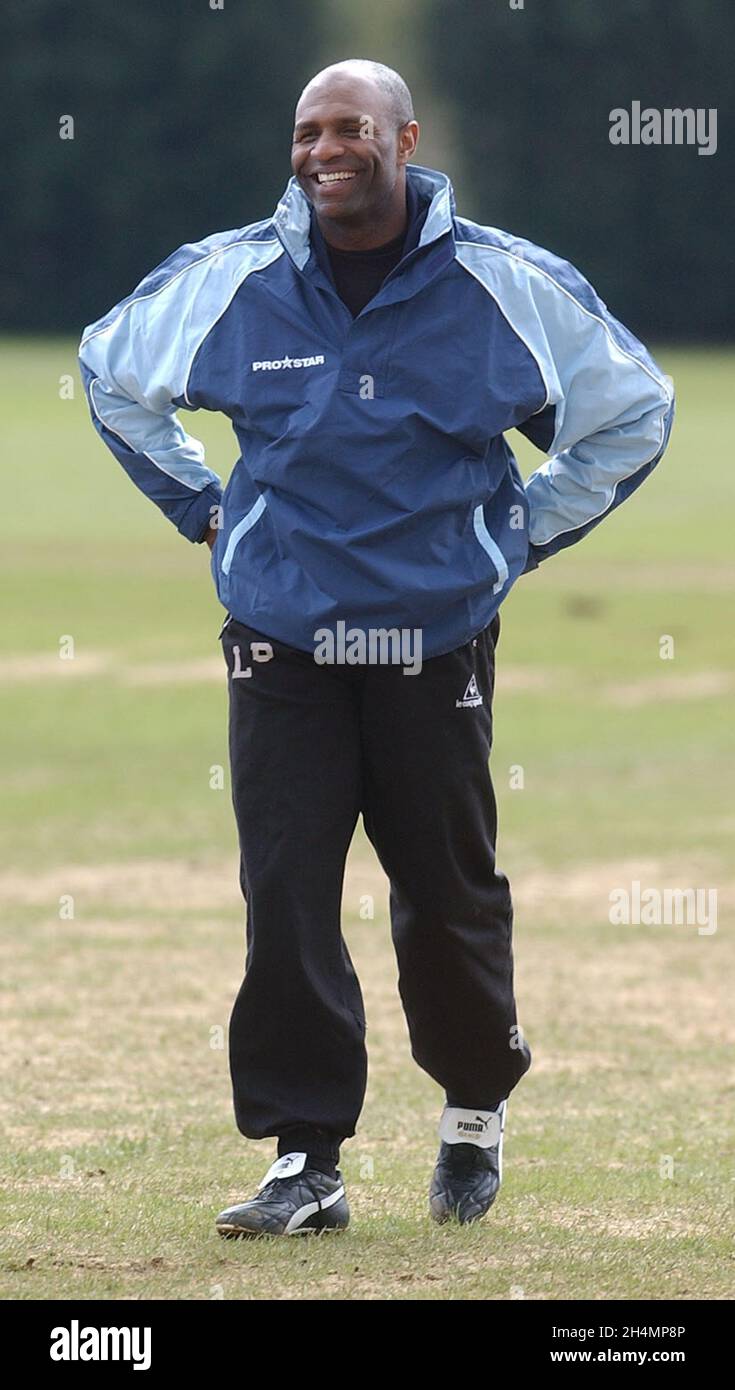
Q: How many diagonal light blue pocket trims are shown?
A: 2